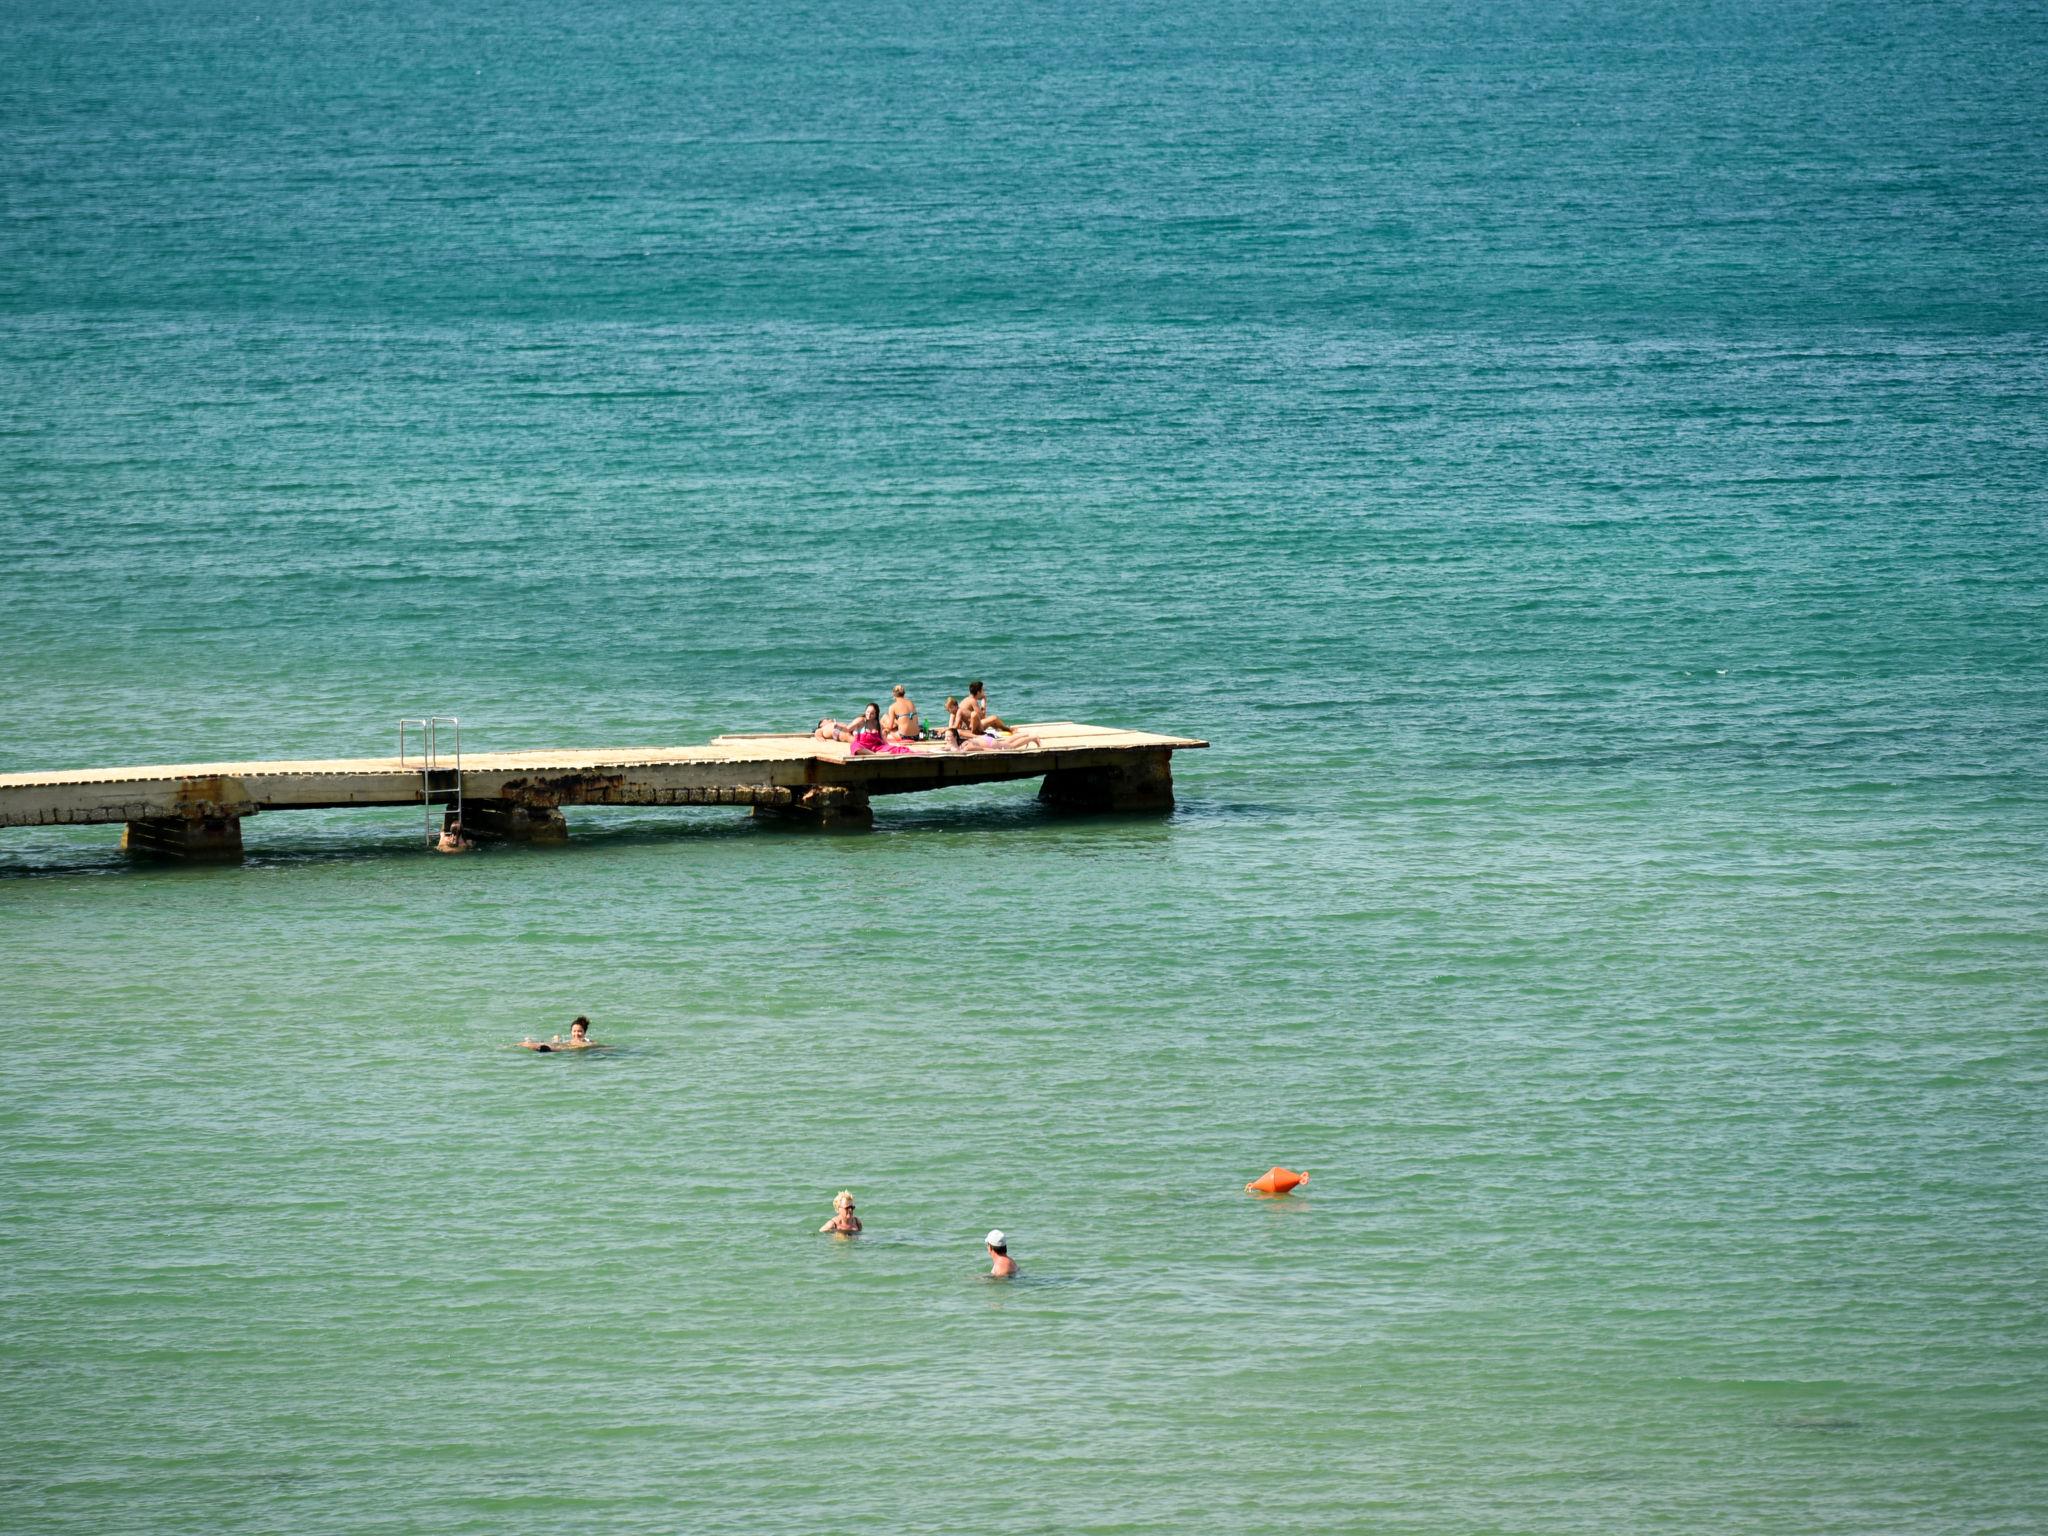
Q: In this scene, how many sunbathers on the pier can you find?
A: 6